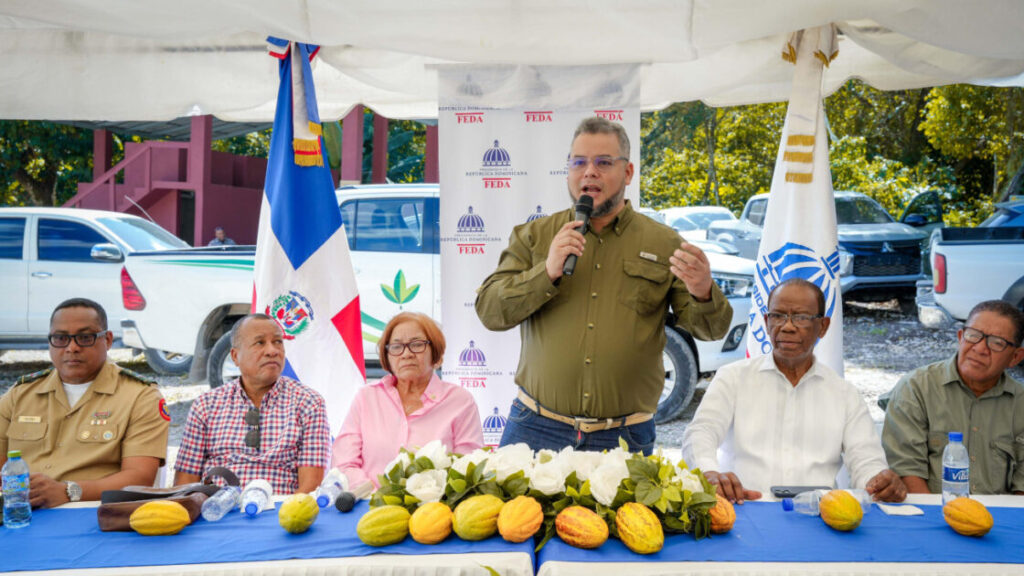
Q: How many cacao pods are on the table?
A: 11